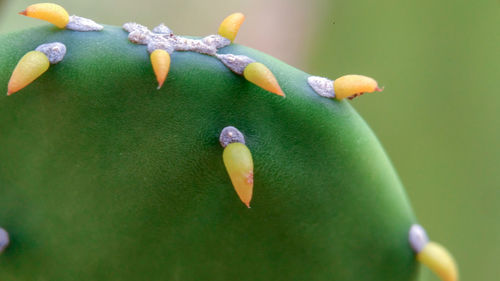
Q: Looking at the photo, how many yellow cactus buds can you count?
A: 8